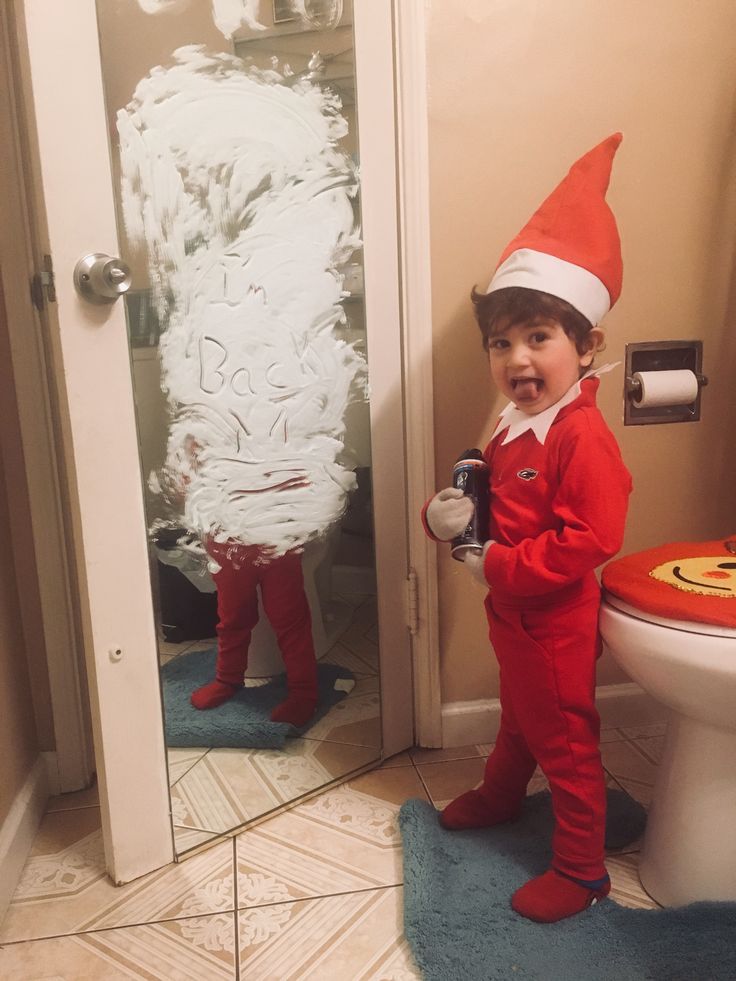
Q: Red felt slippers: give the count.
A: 2